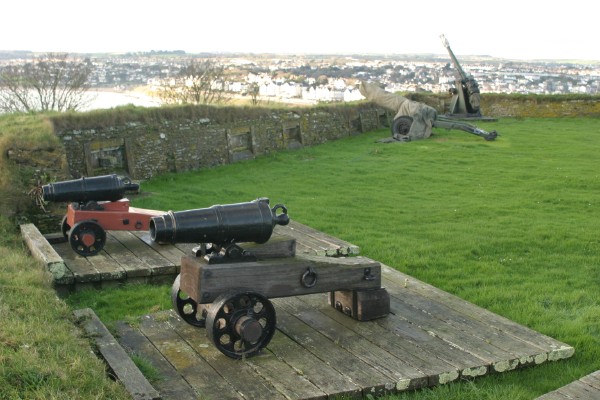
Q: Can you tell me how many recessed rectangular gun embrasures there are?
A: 5